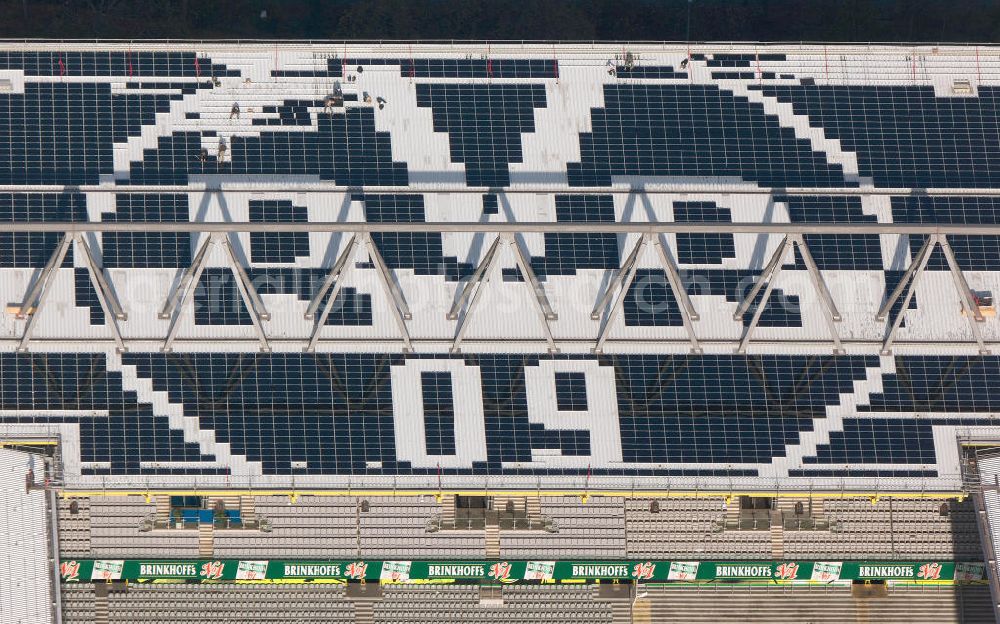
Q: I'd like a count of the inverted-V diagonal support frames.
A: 7